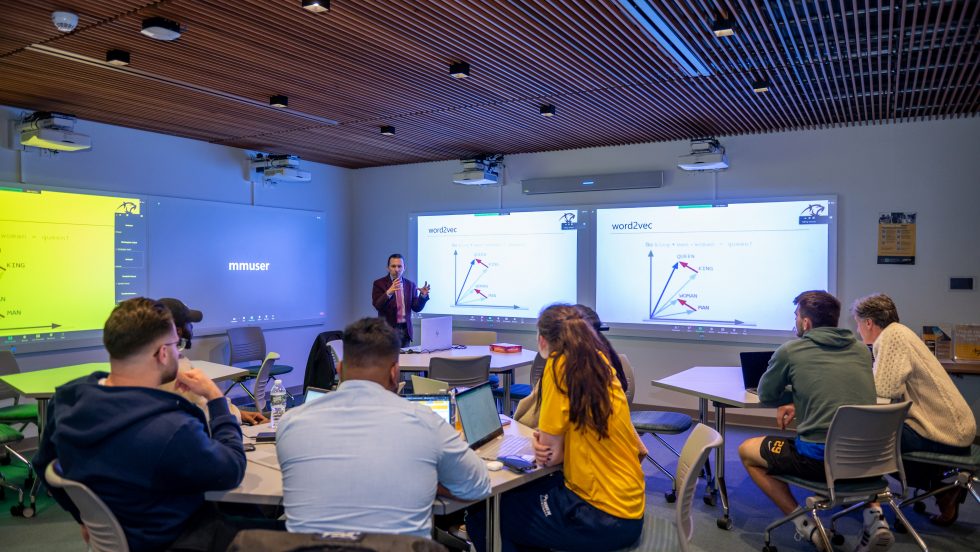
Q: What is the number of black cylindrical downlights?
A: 8